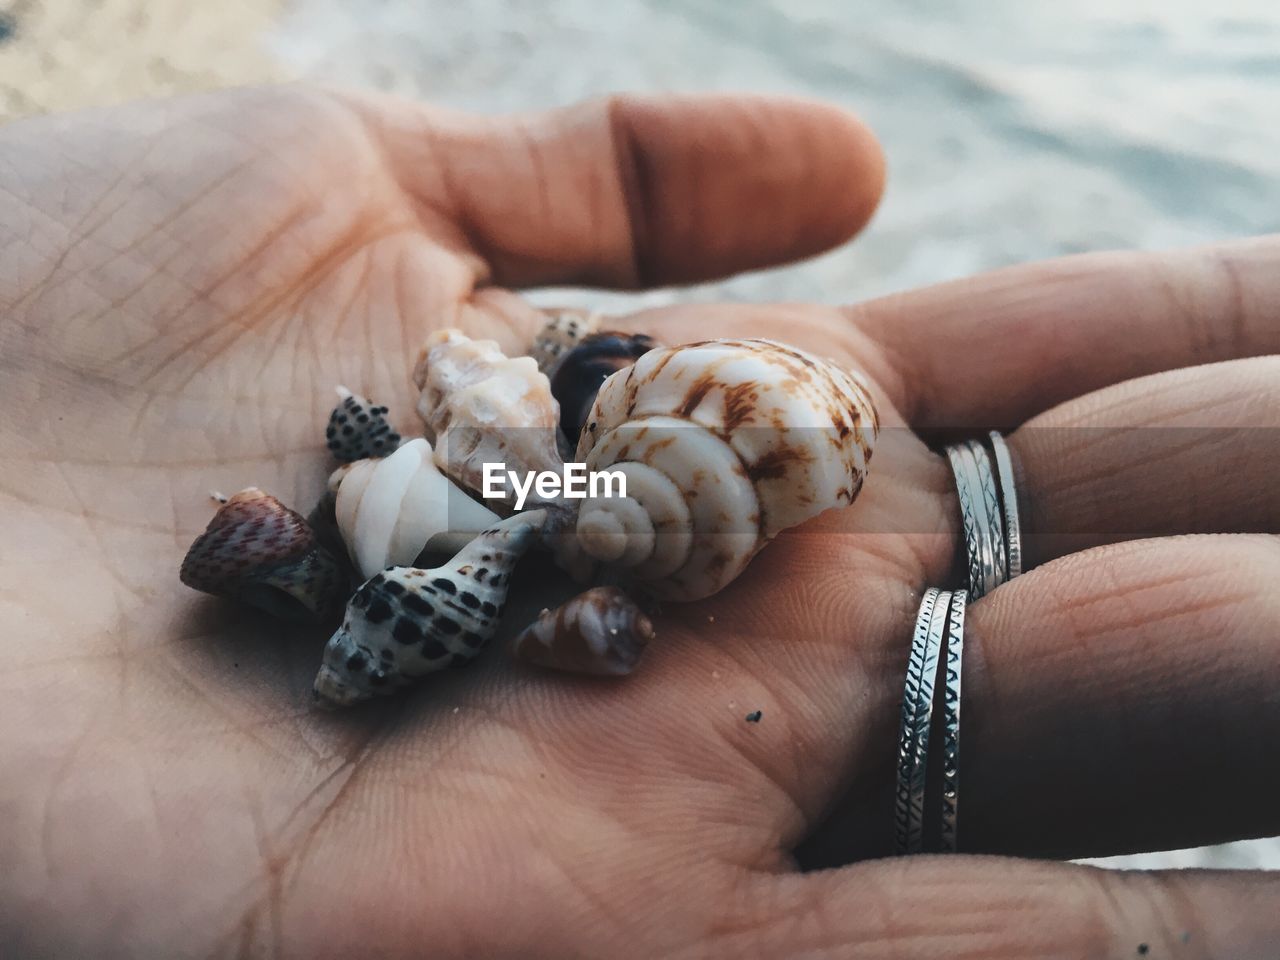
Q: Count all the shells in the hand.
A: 9